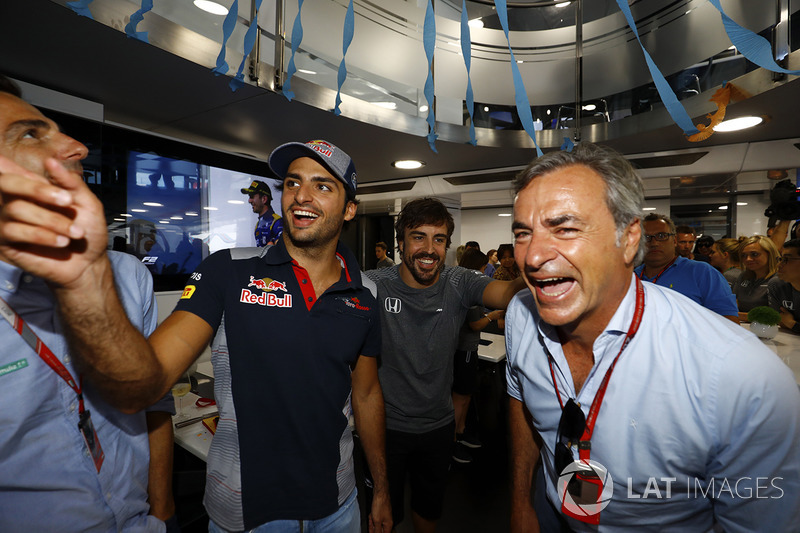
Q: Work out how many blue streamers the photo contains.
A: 11